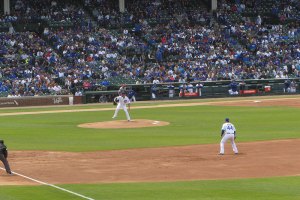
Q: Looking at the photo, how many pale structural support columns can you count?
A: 3